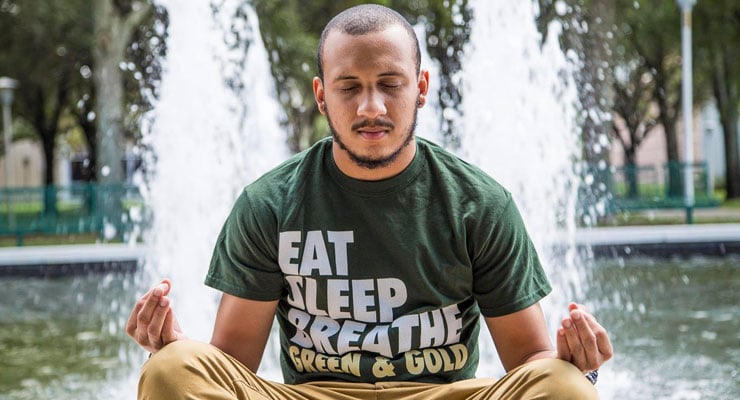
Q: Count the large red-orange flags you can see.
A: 0